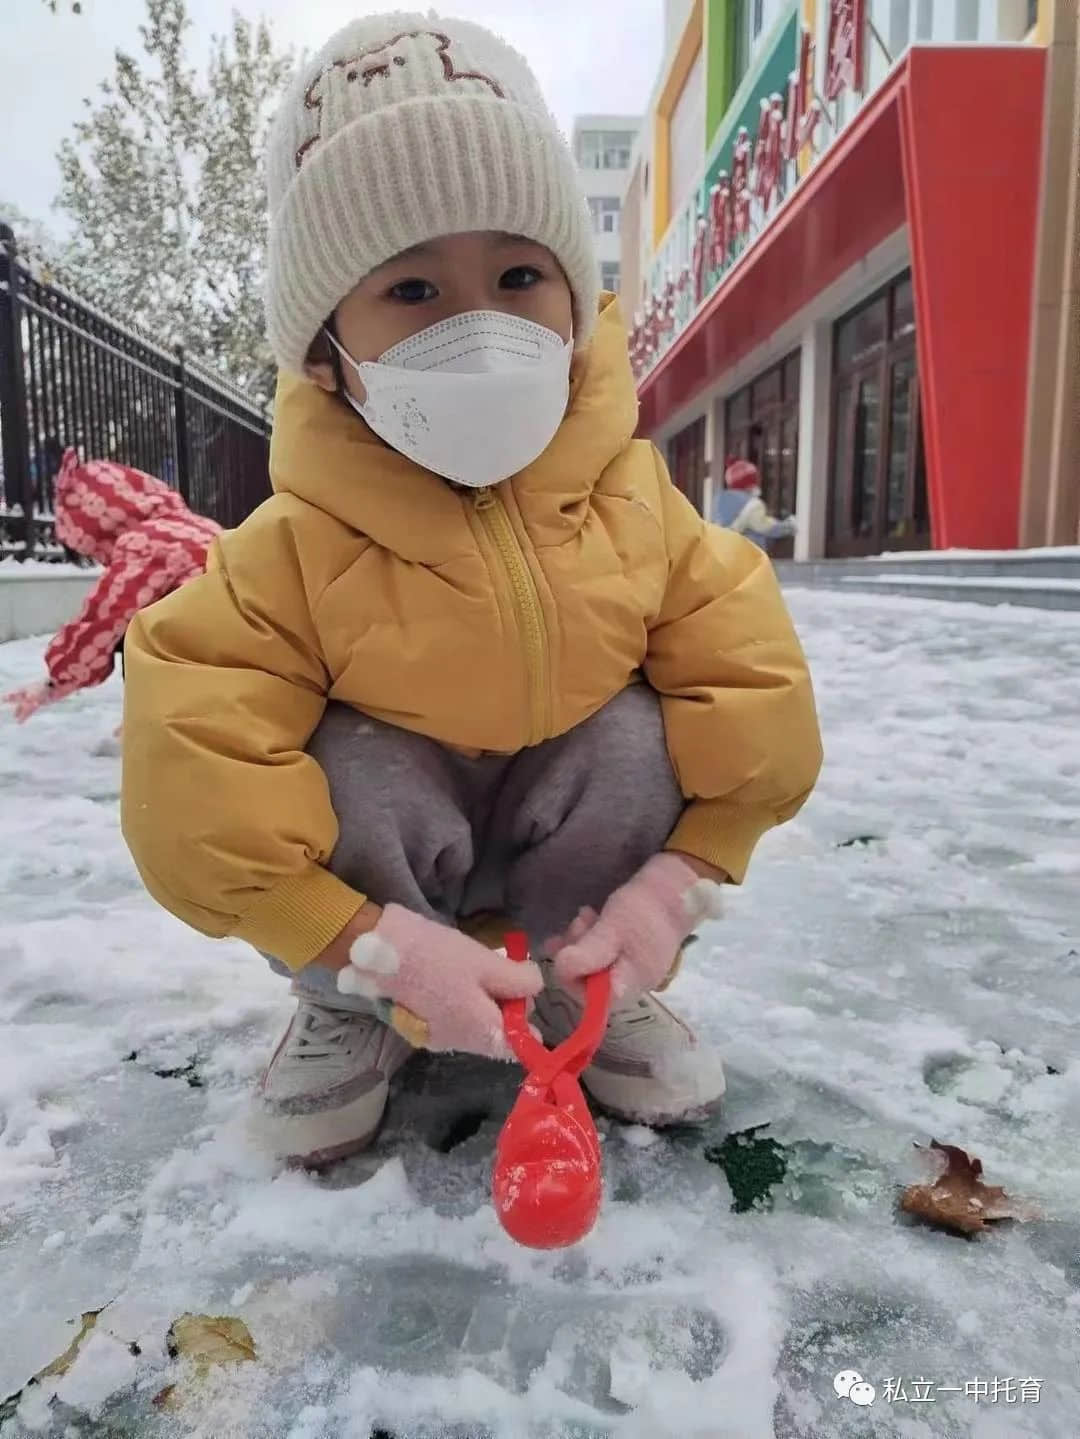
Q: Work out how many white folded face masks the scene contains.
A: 1